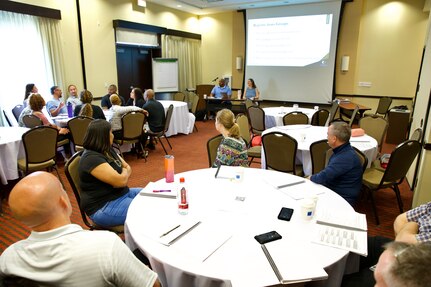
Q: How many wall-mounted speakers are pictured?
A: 2